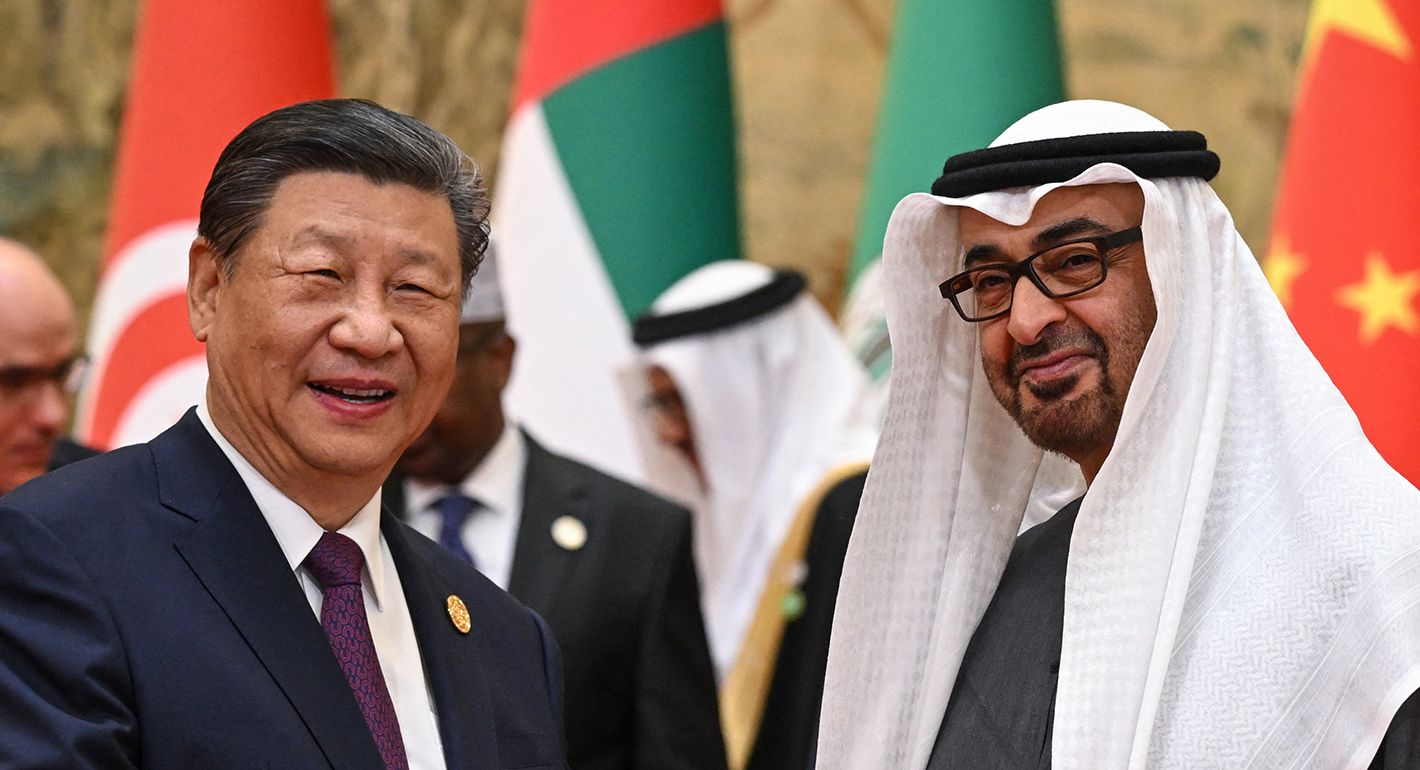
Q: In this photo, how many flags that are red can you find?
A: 2